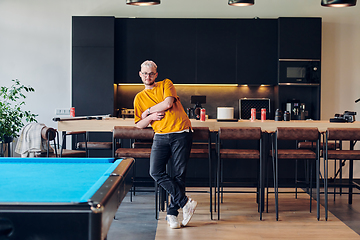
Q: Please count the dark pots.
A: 1